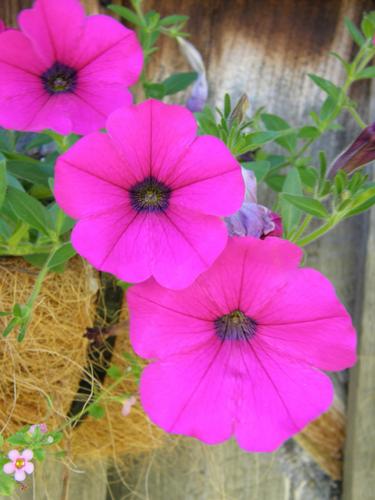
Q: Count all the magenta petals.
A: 15